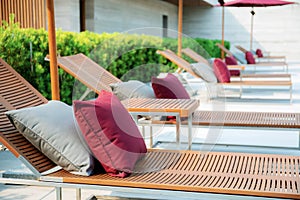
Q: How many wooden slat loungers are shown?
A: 6